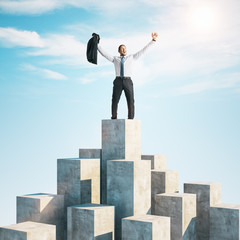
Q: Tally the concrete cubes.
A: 13